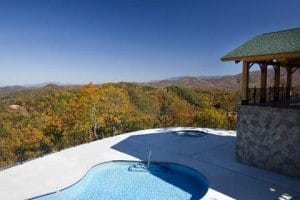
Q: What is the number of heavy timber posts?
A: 4